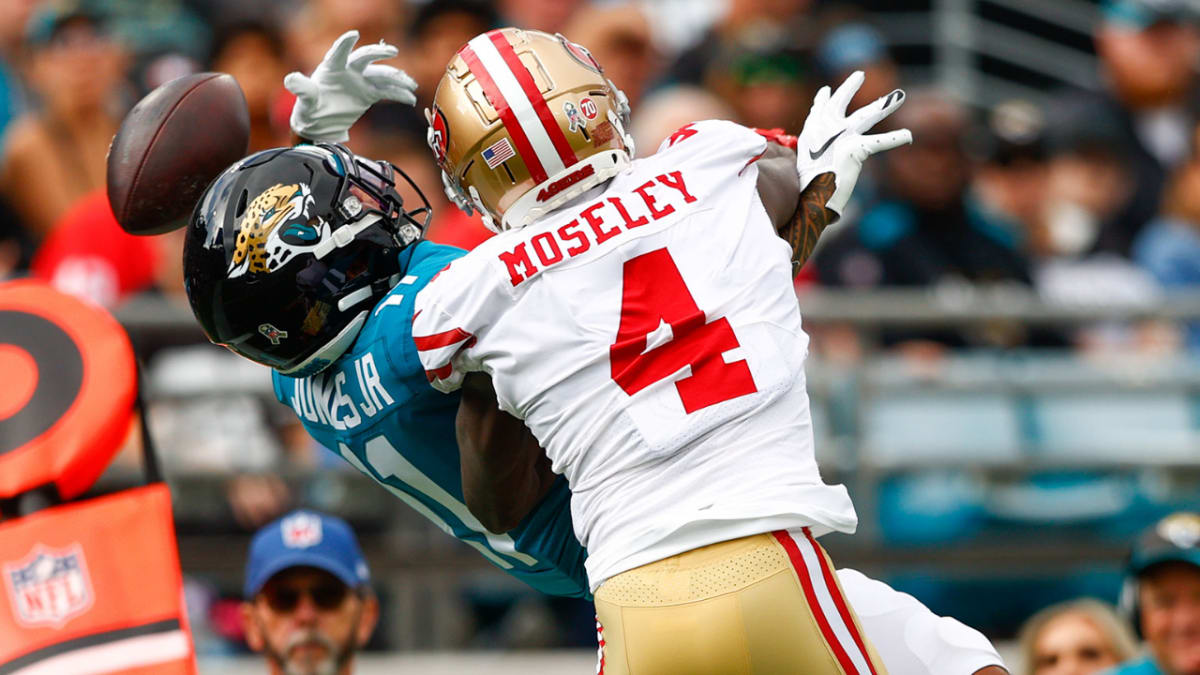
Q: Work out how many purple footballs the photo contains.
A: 0